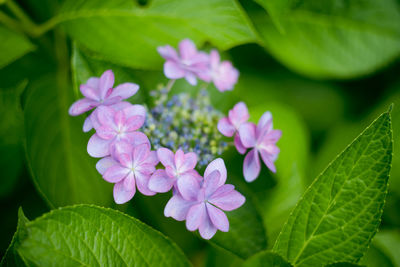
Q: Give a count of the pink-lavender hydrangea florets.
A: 9